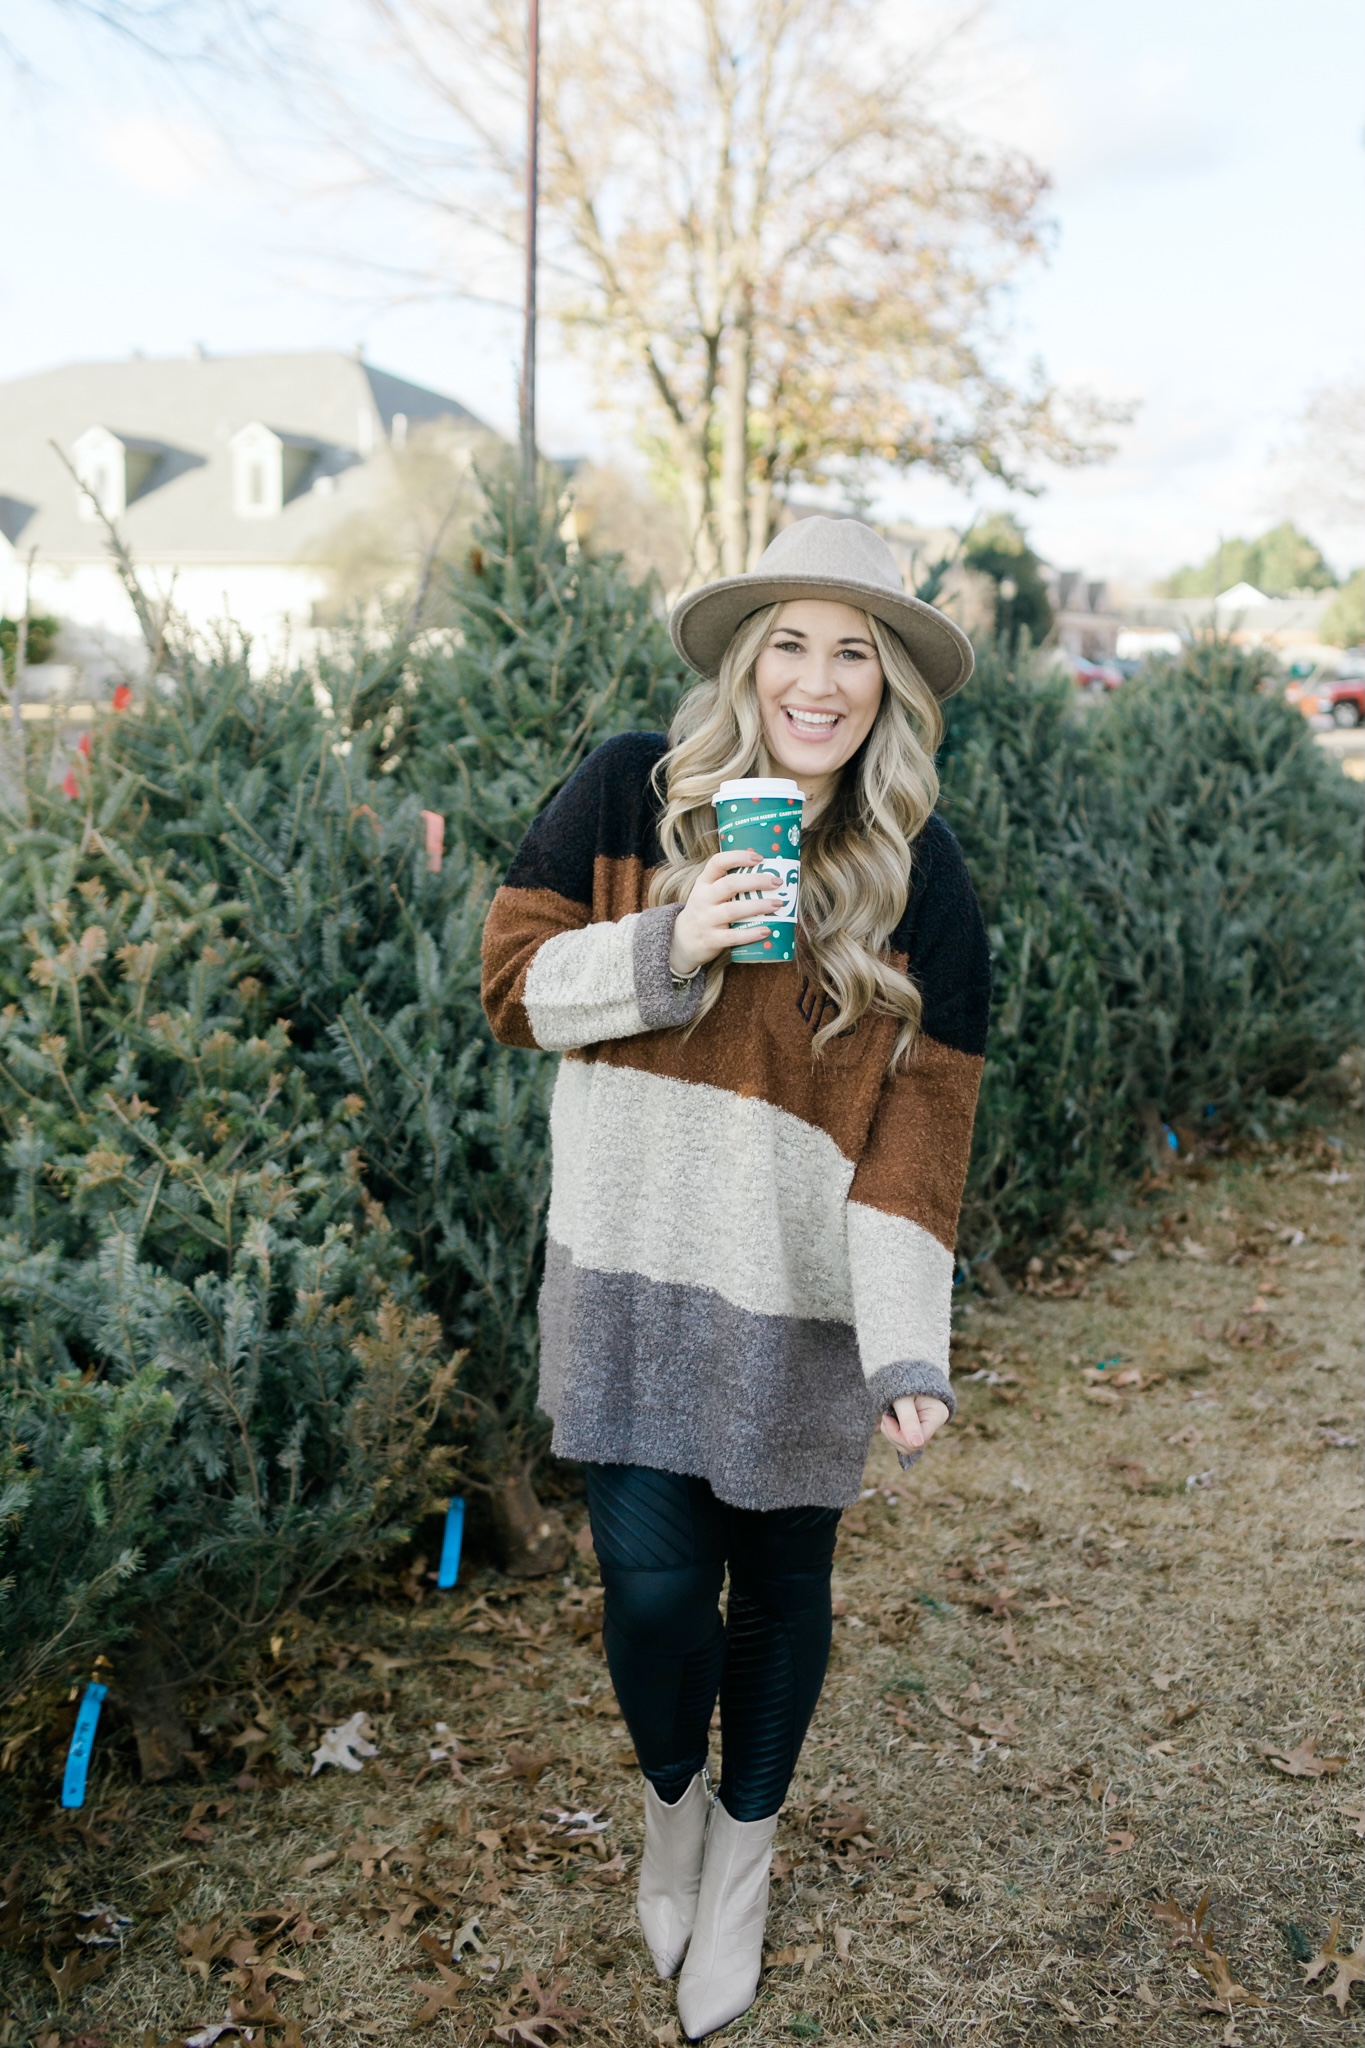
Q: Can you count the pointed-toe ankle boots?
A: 2